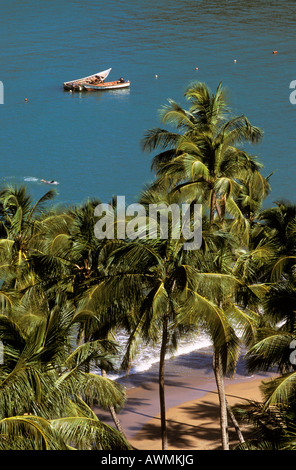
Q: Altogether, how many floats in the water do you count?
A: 5